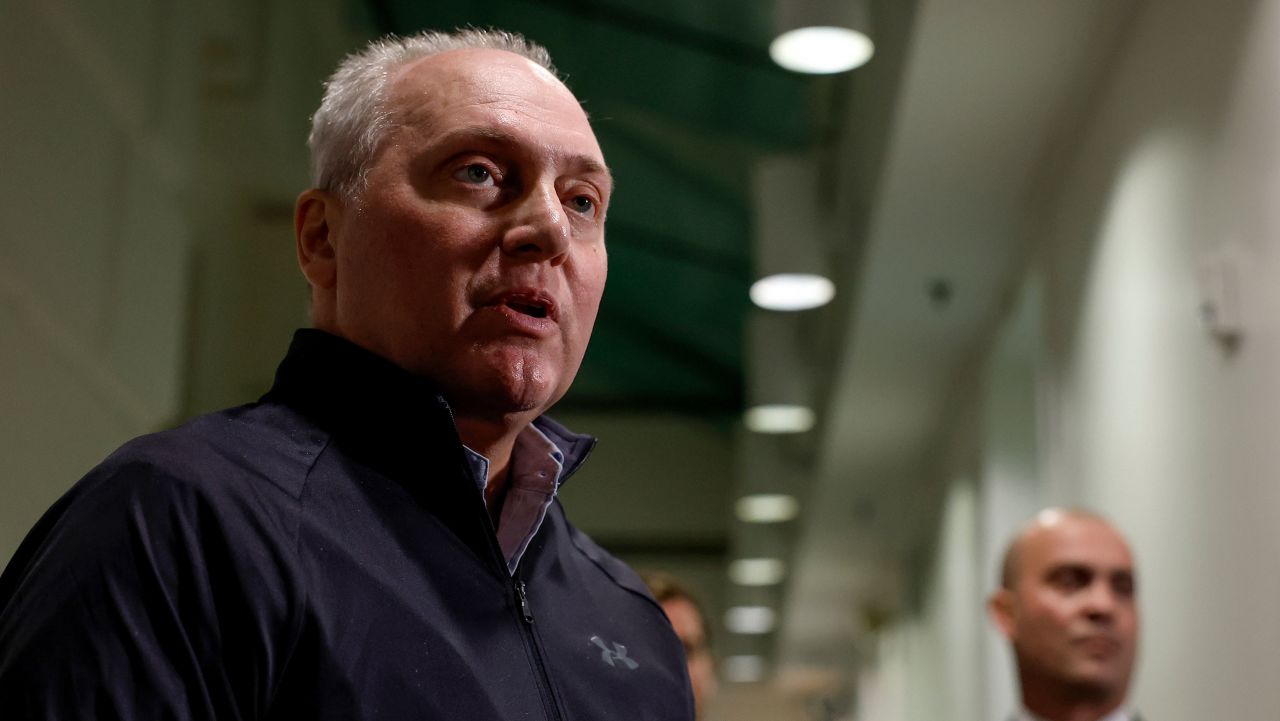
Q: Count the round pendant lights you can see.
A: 7